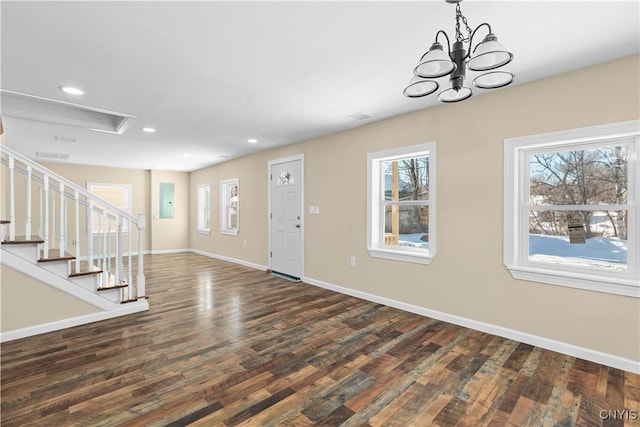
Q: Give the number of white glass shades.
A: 5